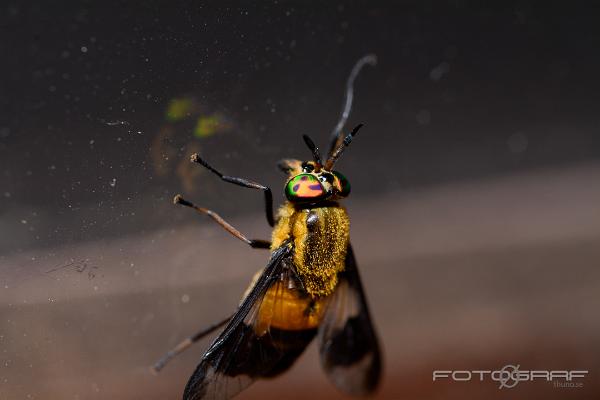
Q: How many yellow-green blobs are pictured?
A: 2